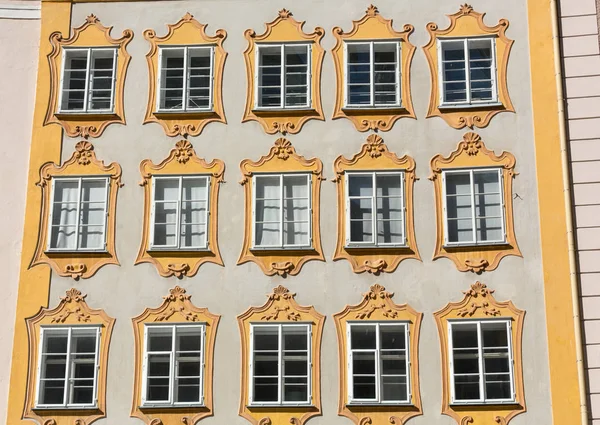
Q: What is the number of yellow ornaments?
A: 15